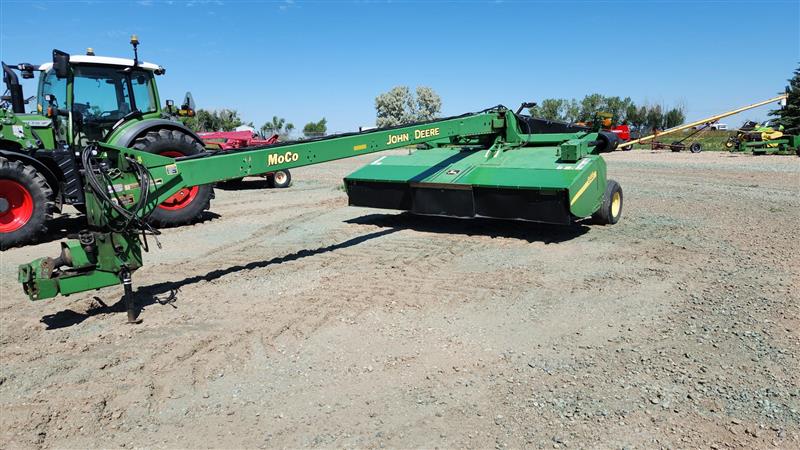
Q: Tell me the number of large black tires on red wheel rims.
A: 2